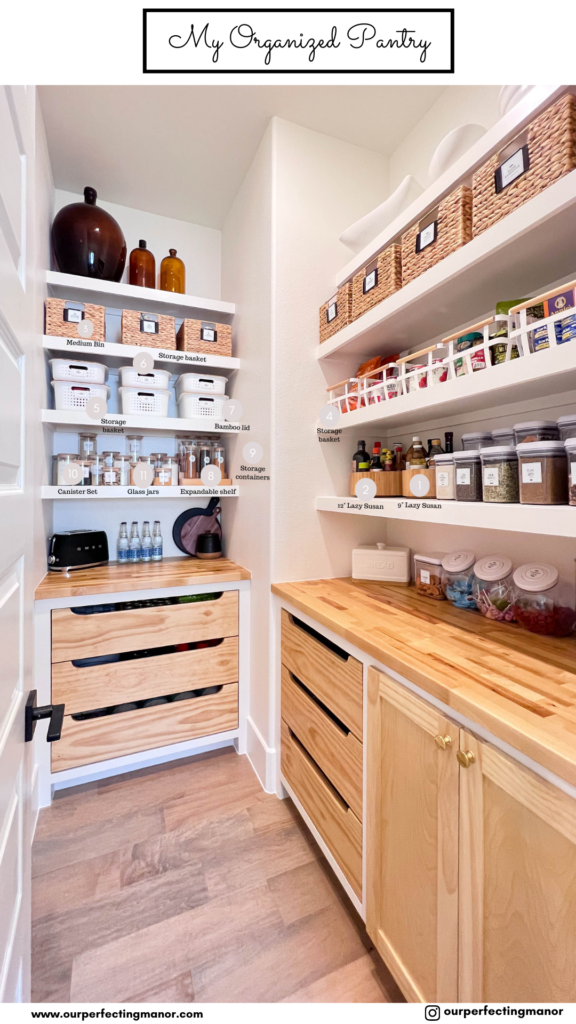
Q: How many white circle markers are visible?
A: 11